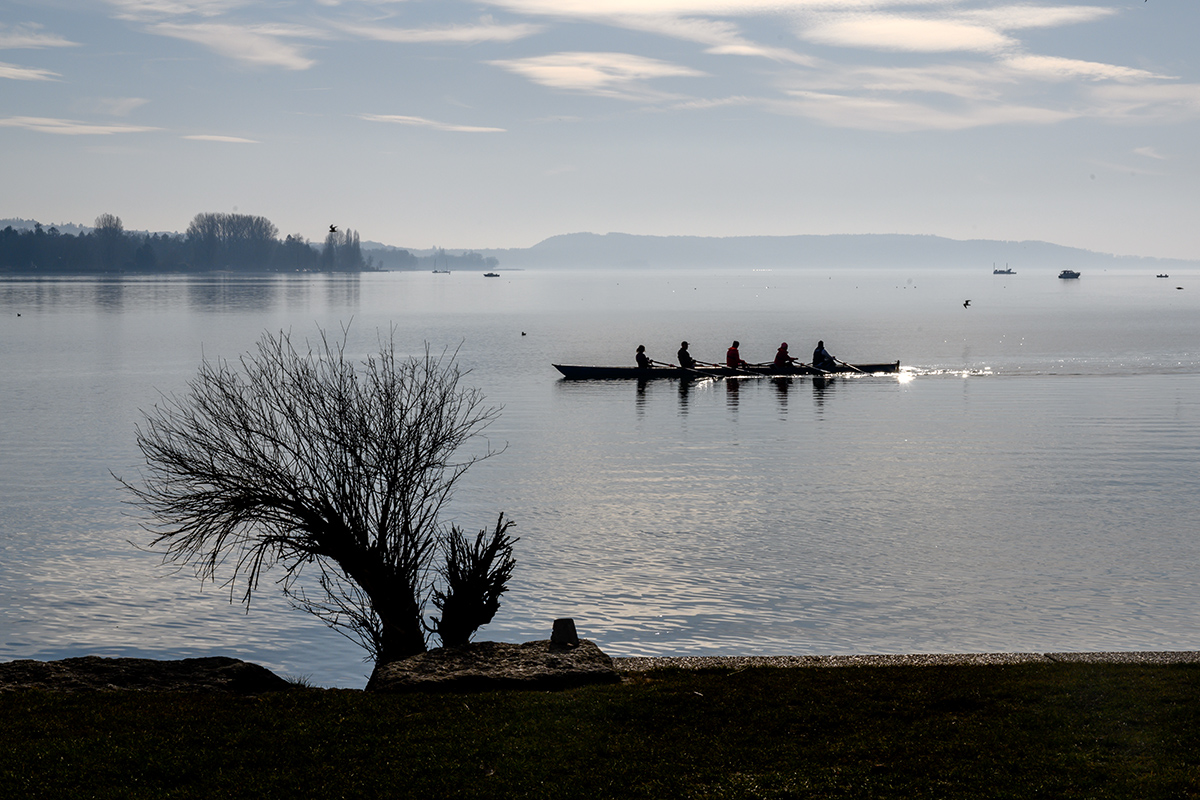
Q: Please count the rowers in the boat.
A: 5